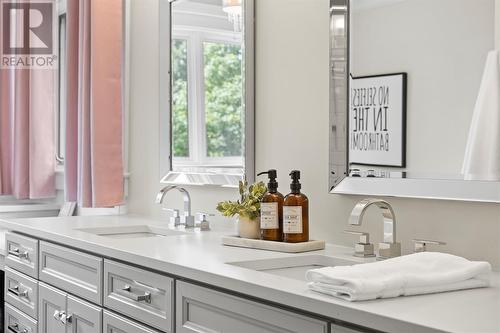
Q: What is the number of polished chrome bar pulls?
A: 4